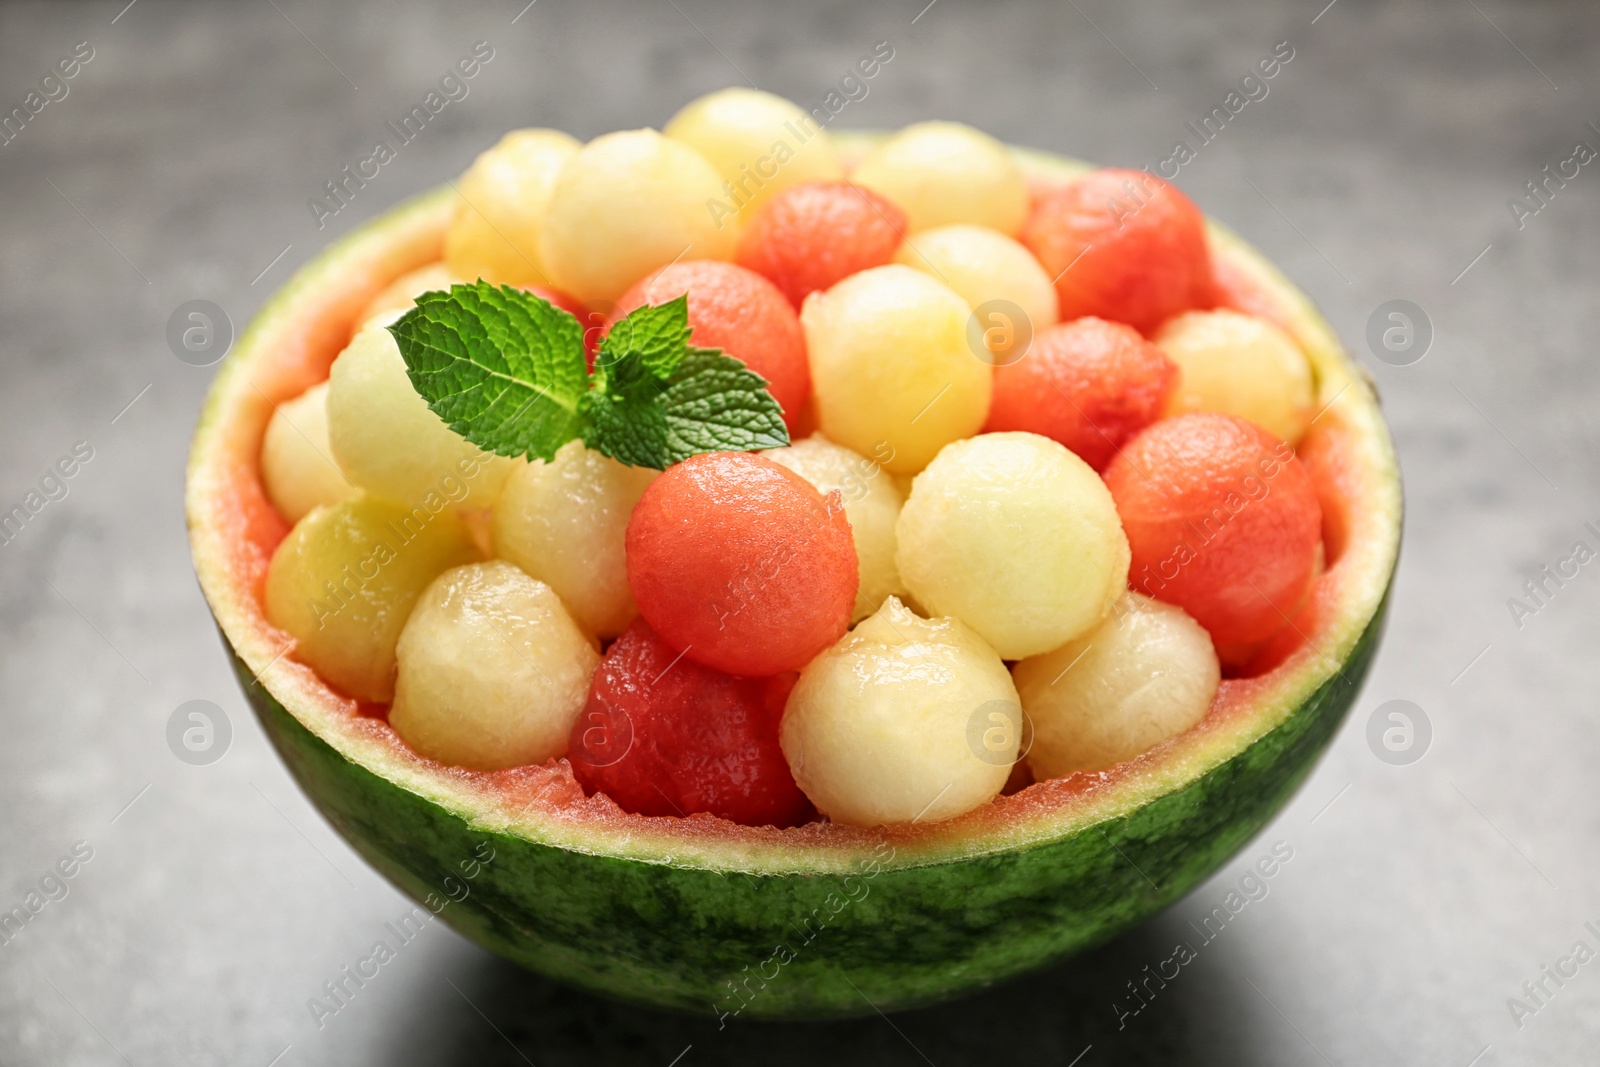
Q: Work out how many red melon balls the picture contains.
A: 8